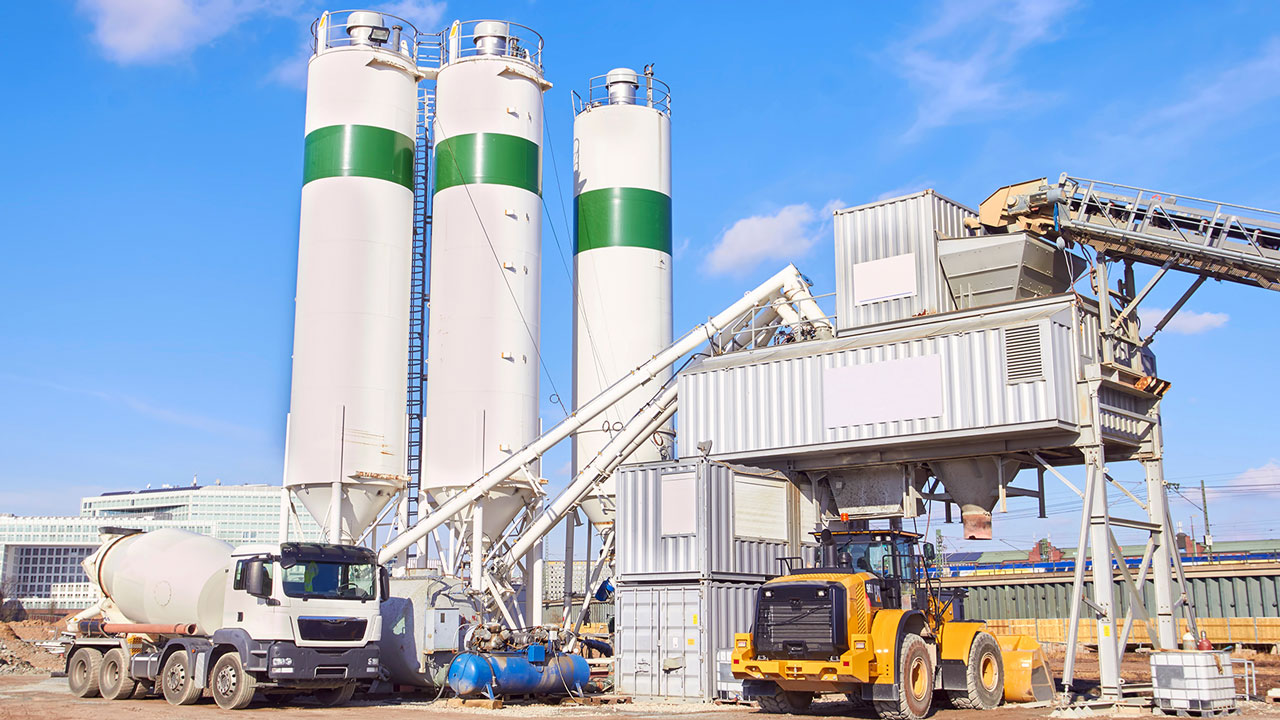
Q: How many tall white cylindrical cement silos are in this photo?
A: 3